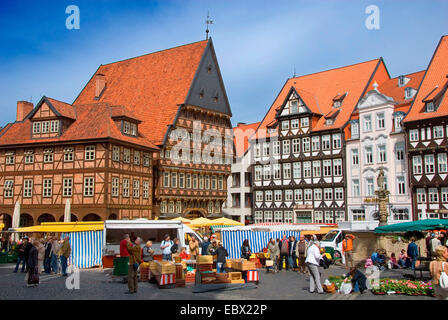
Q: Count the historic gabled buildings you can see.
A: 5